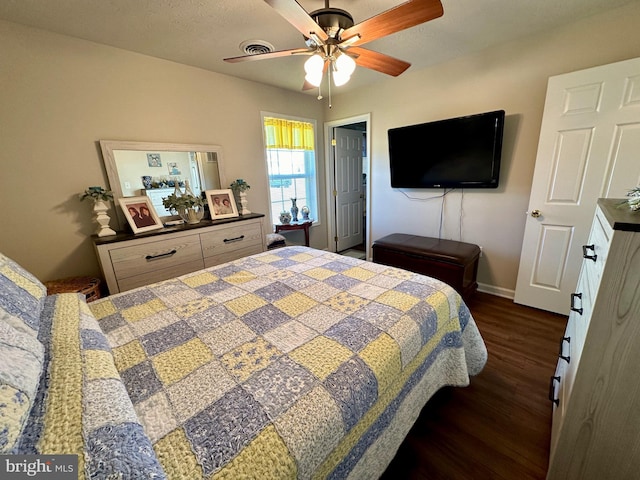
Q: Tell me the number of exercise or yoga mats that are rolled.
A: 0